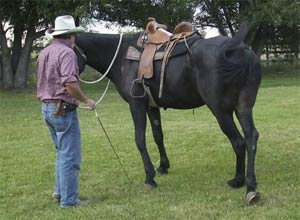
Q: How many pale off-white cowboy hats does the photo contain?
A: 1